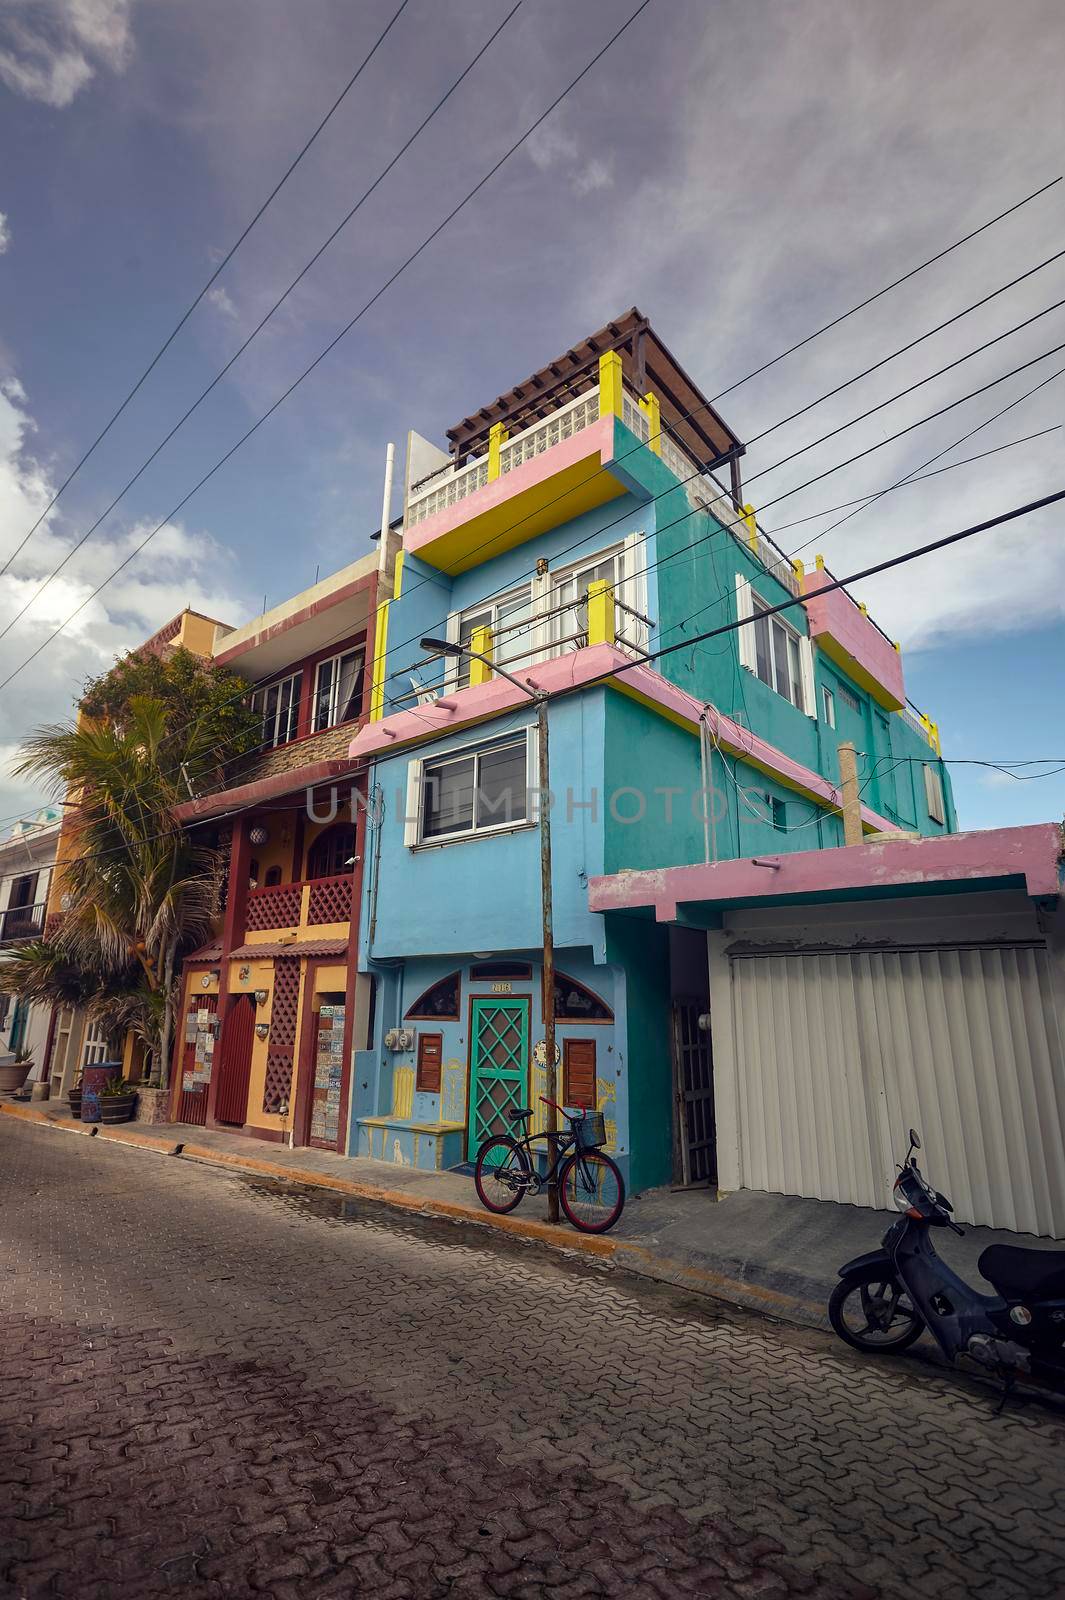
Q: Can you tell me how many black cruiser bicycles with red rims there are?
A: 1